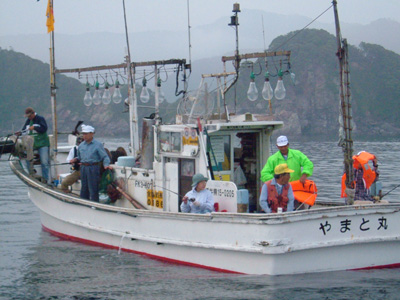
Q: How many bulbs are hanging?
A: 9